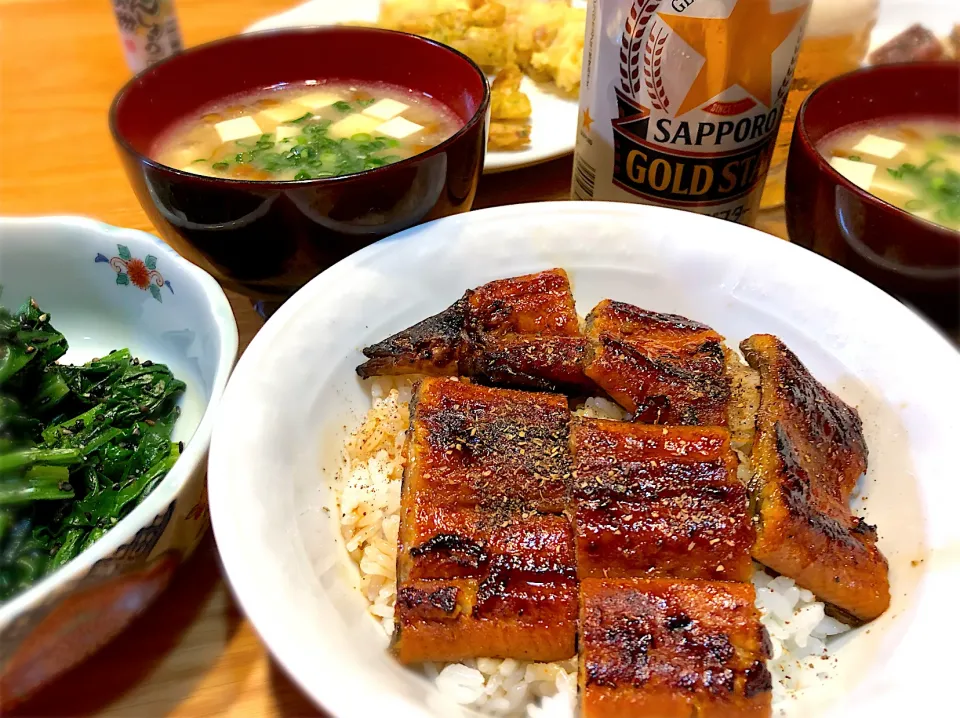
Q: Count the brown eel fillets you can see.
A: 6